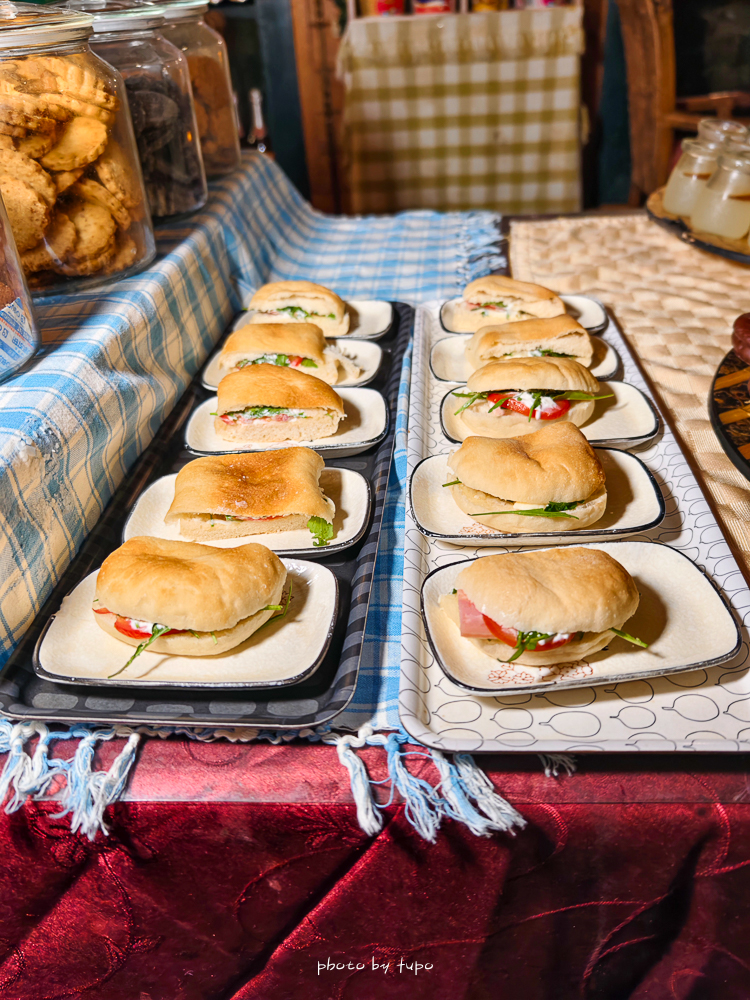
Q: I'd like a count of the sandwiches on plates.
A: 10